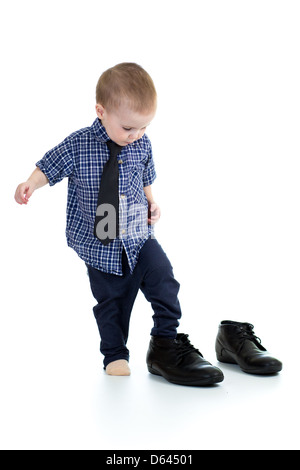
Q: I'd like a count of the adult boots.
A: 2